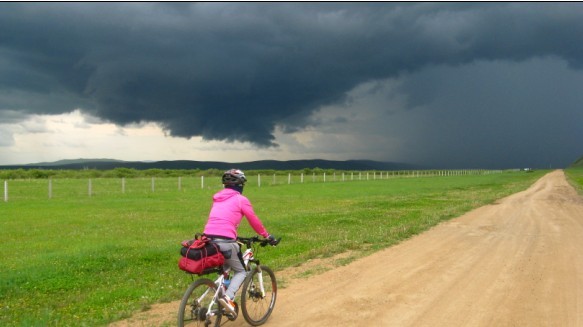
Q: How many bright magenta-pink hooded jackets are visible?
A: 1